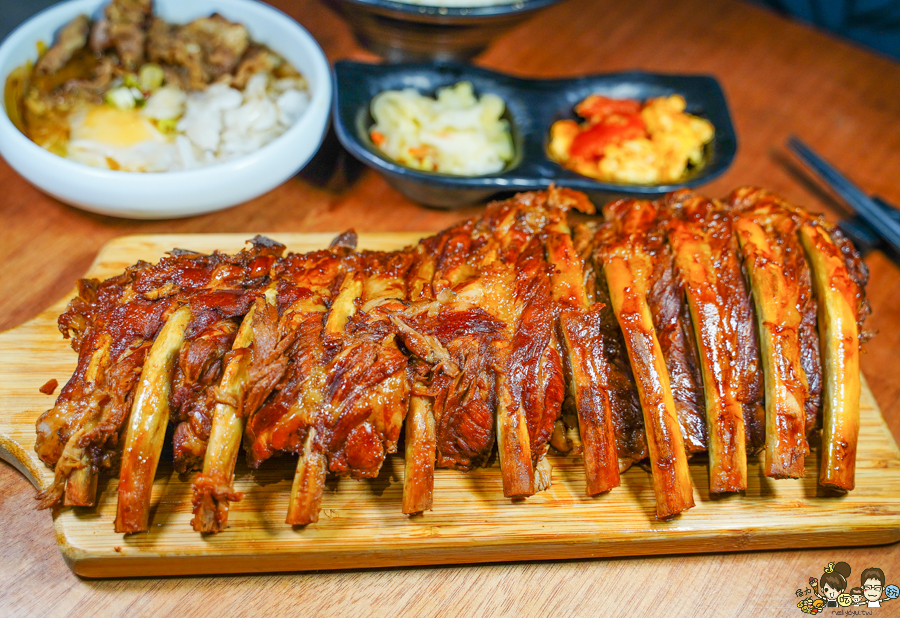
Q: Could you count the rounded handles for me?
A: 1